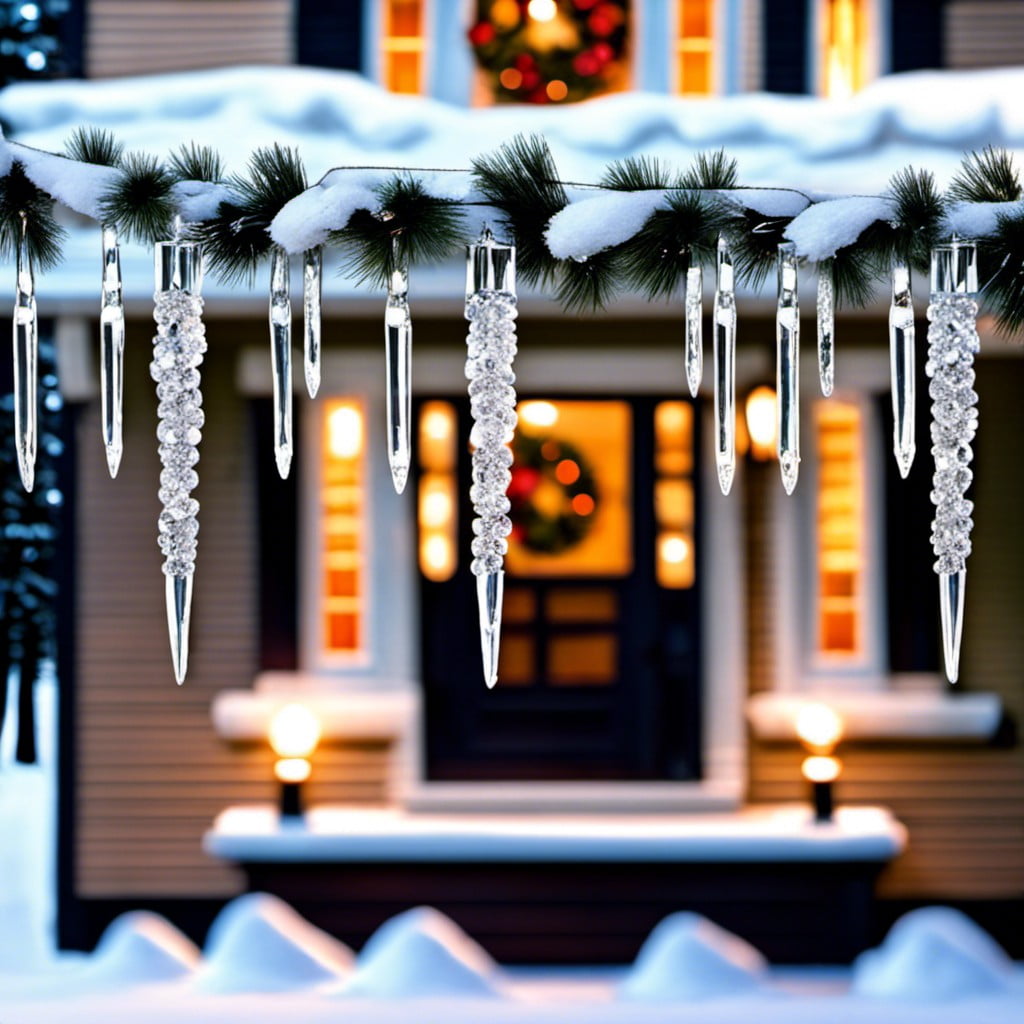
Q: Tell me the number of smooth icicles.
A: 10